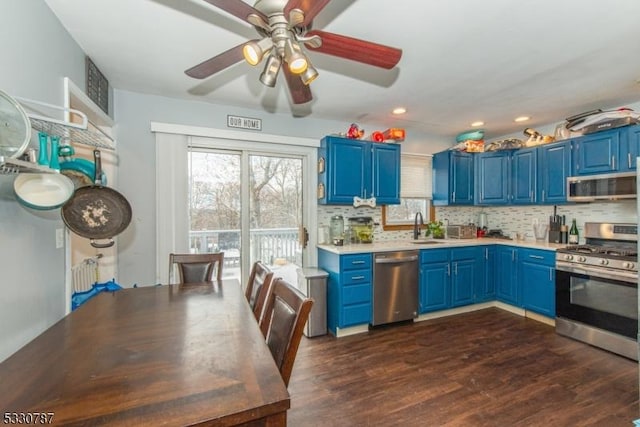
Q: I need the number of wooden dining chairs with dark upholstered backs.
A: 3